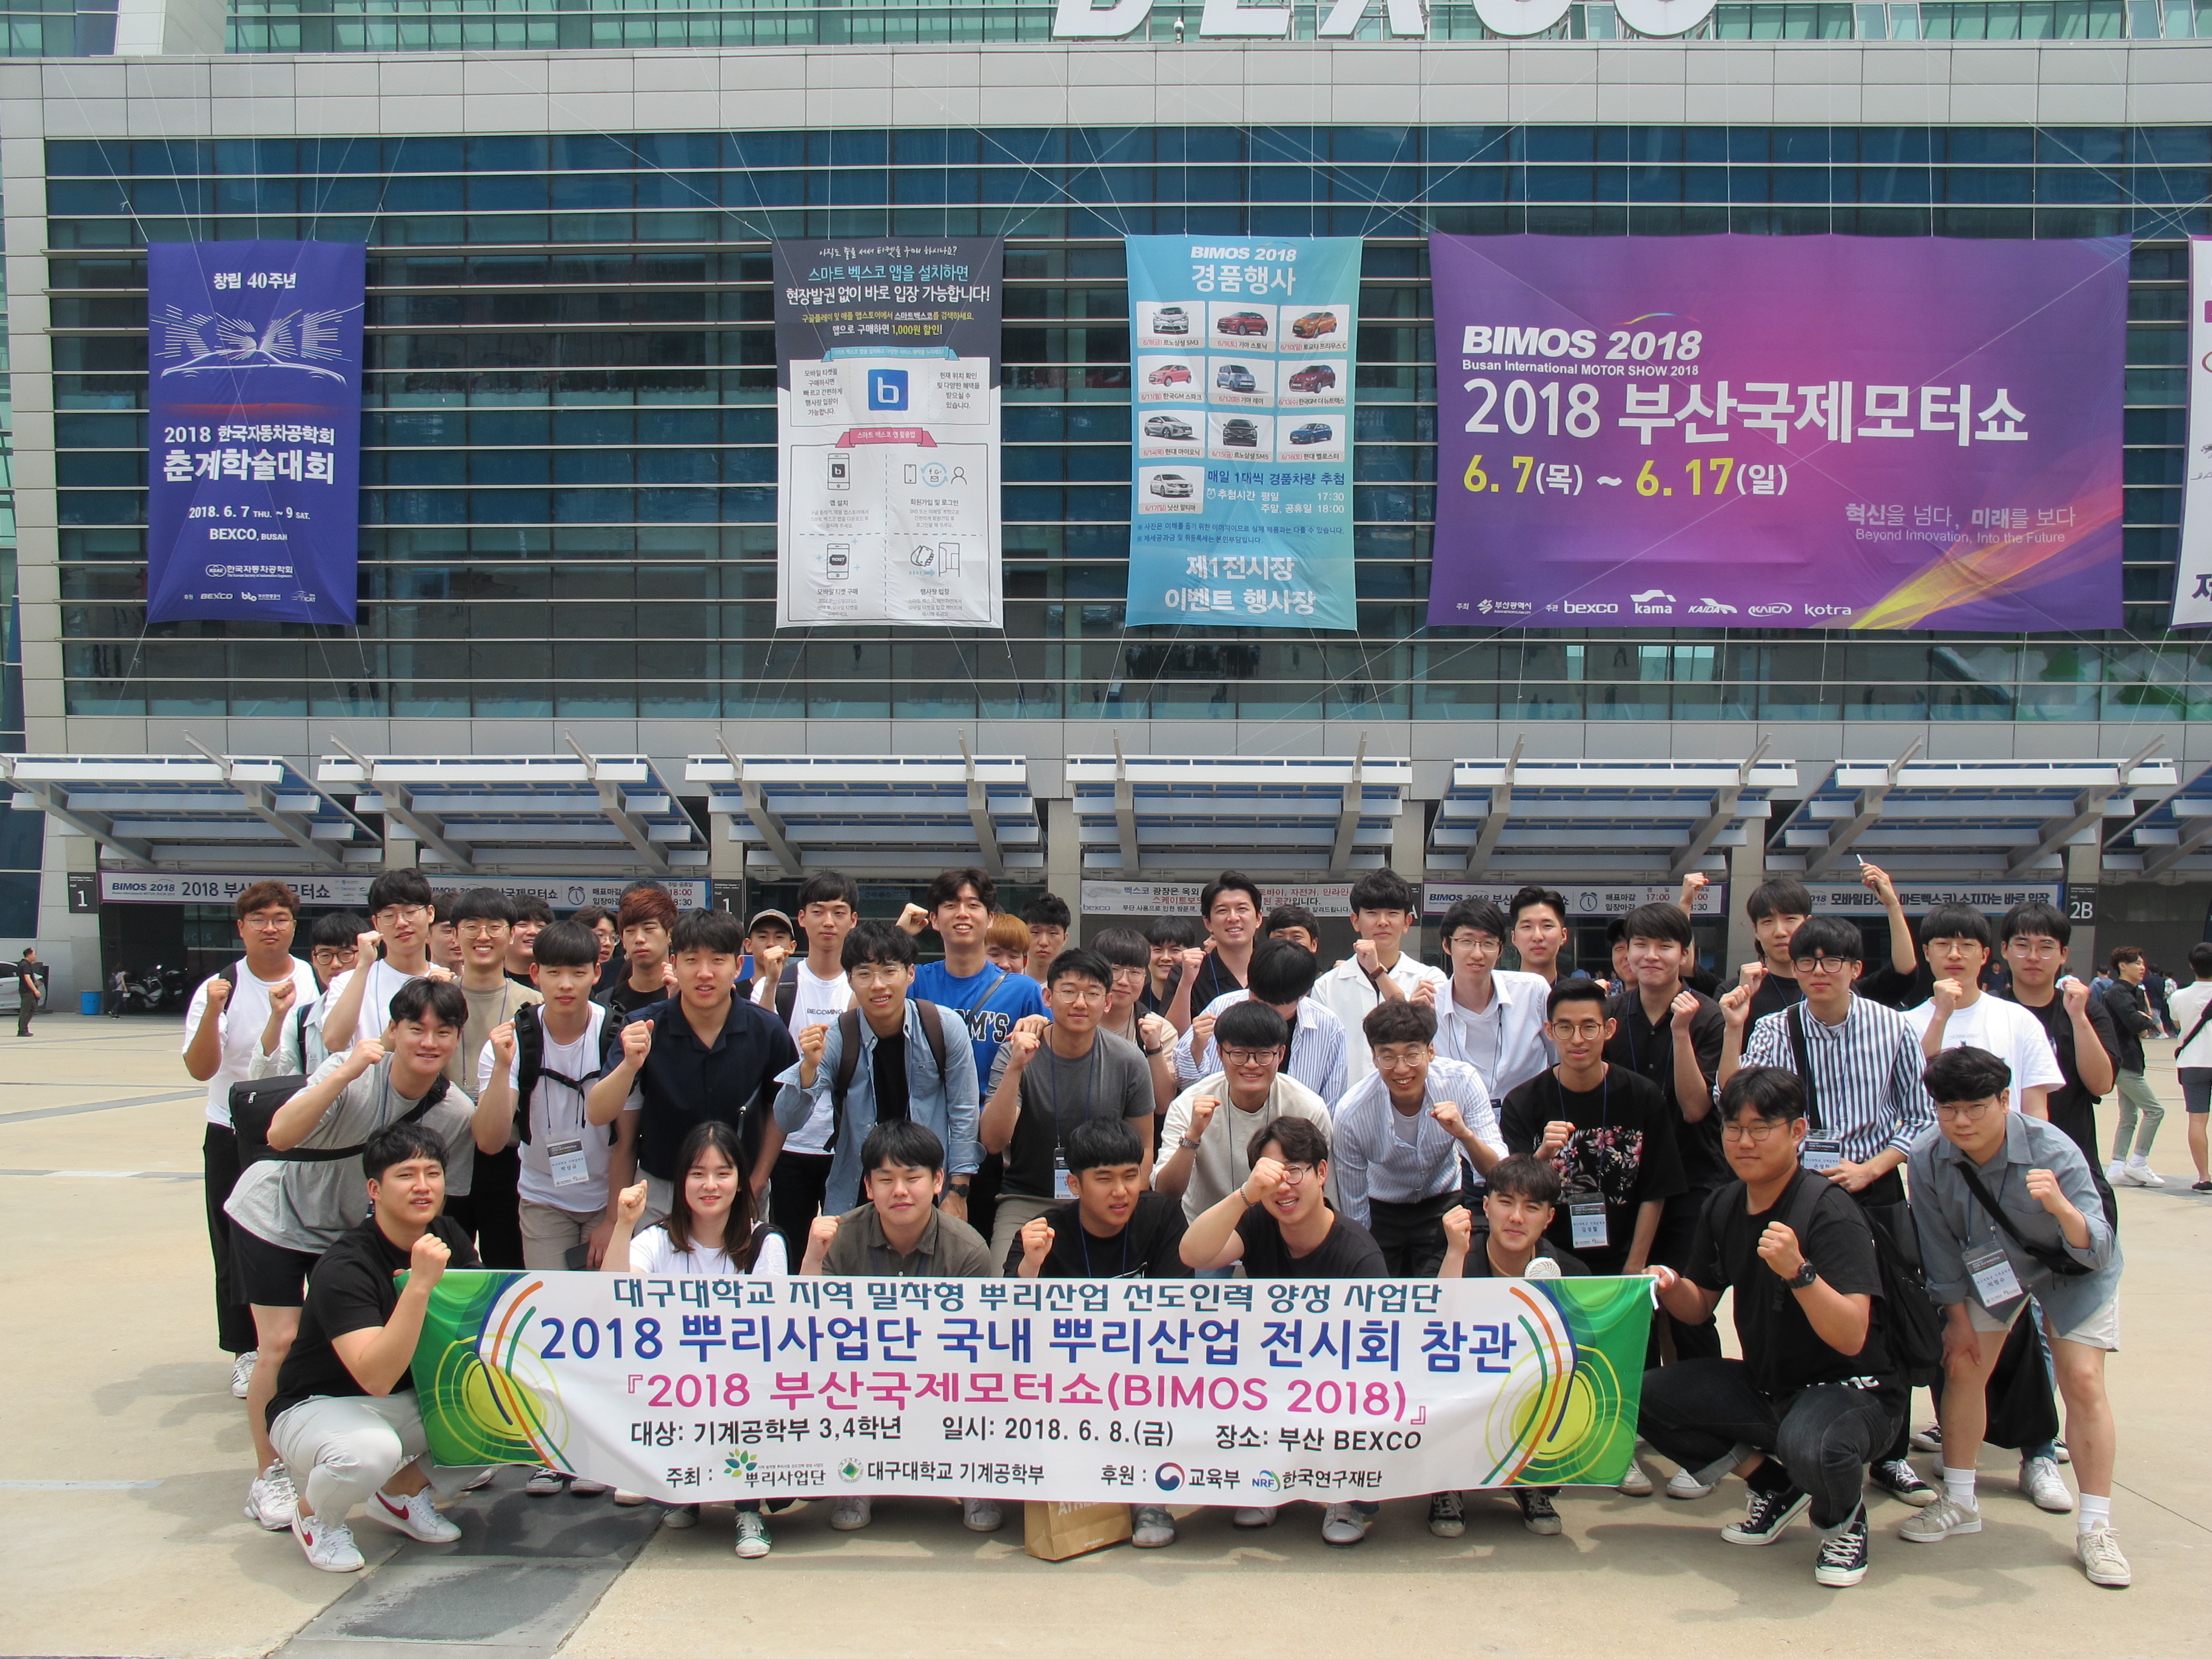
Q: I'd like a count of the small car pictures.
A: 10